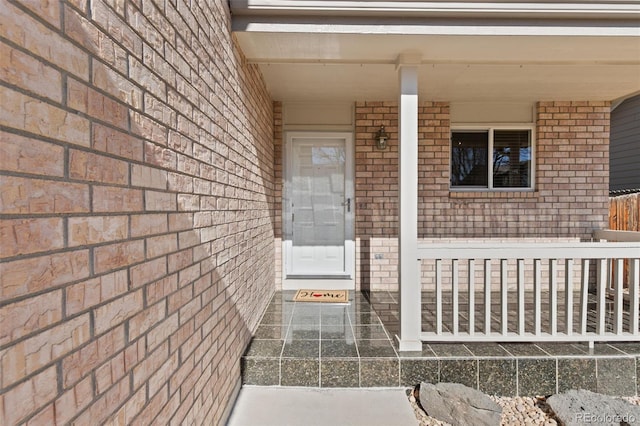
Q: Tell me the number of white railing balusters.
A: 13